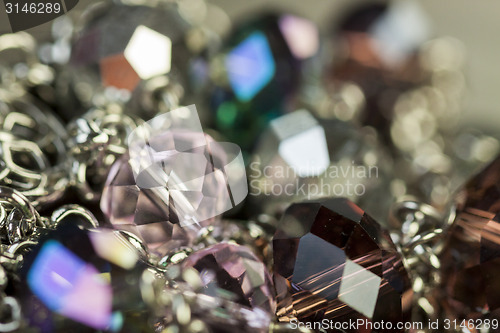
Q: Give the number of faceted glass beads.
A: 9